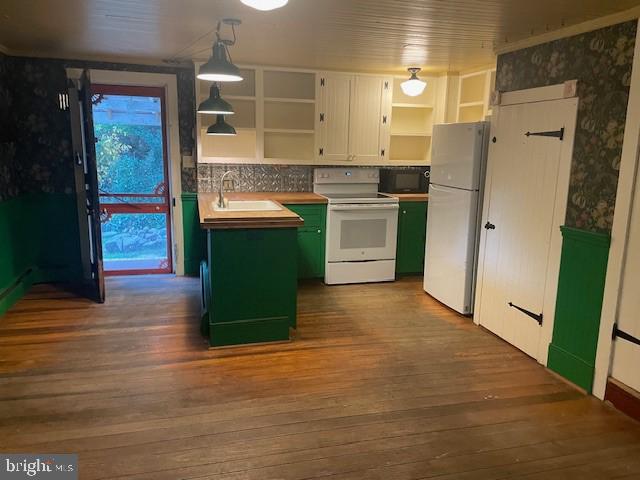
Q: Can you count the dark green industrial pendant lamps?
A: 3